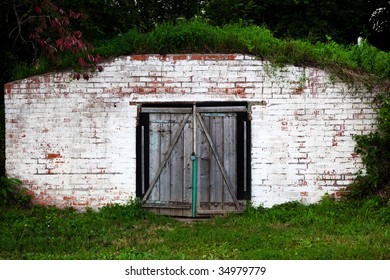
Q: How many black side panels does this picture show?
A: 2